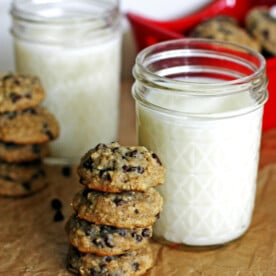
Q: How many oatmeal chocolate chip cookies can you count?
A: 10